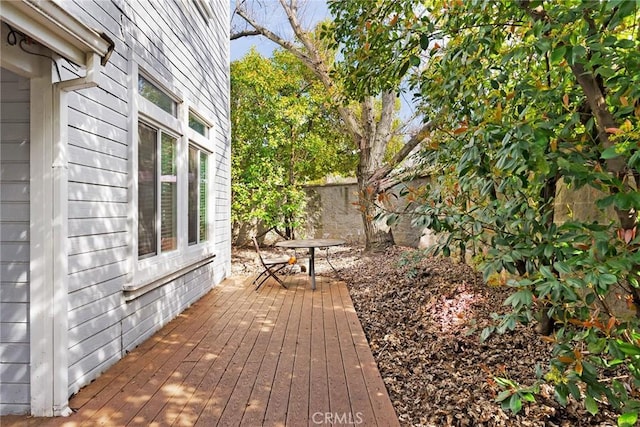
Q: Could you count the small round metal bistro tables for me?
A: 1